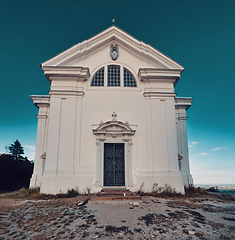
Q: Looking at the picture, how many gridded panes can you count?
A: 3